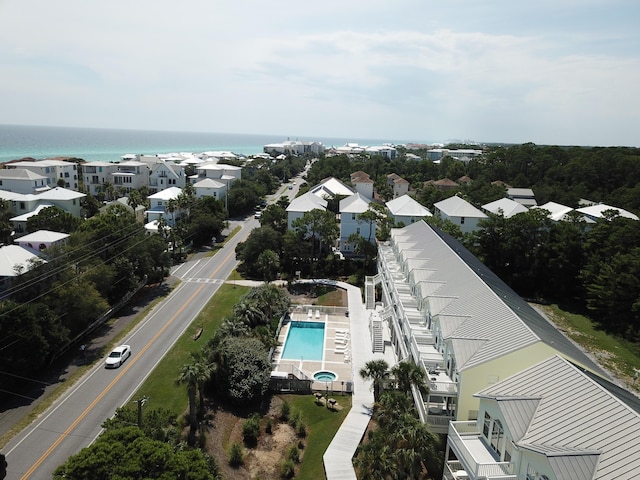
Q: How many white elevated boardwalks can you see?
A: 1